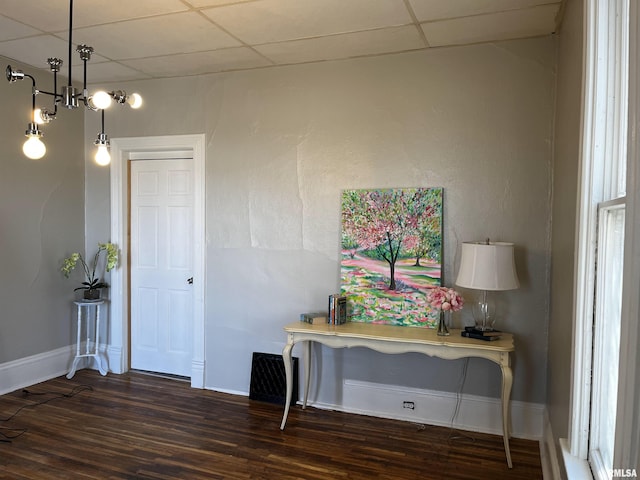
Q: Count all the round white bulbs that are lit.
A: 5